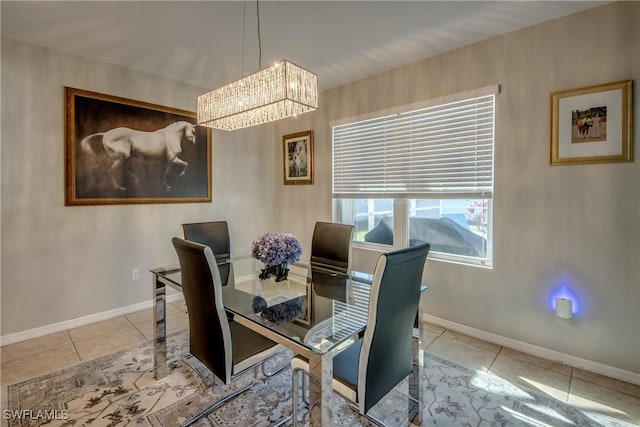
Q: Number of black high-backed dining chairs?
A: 4